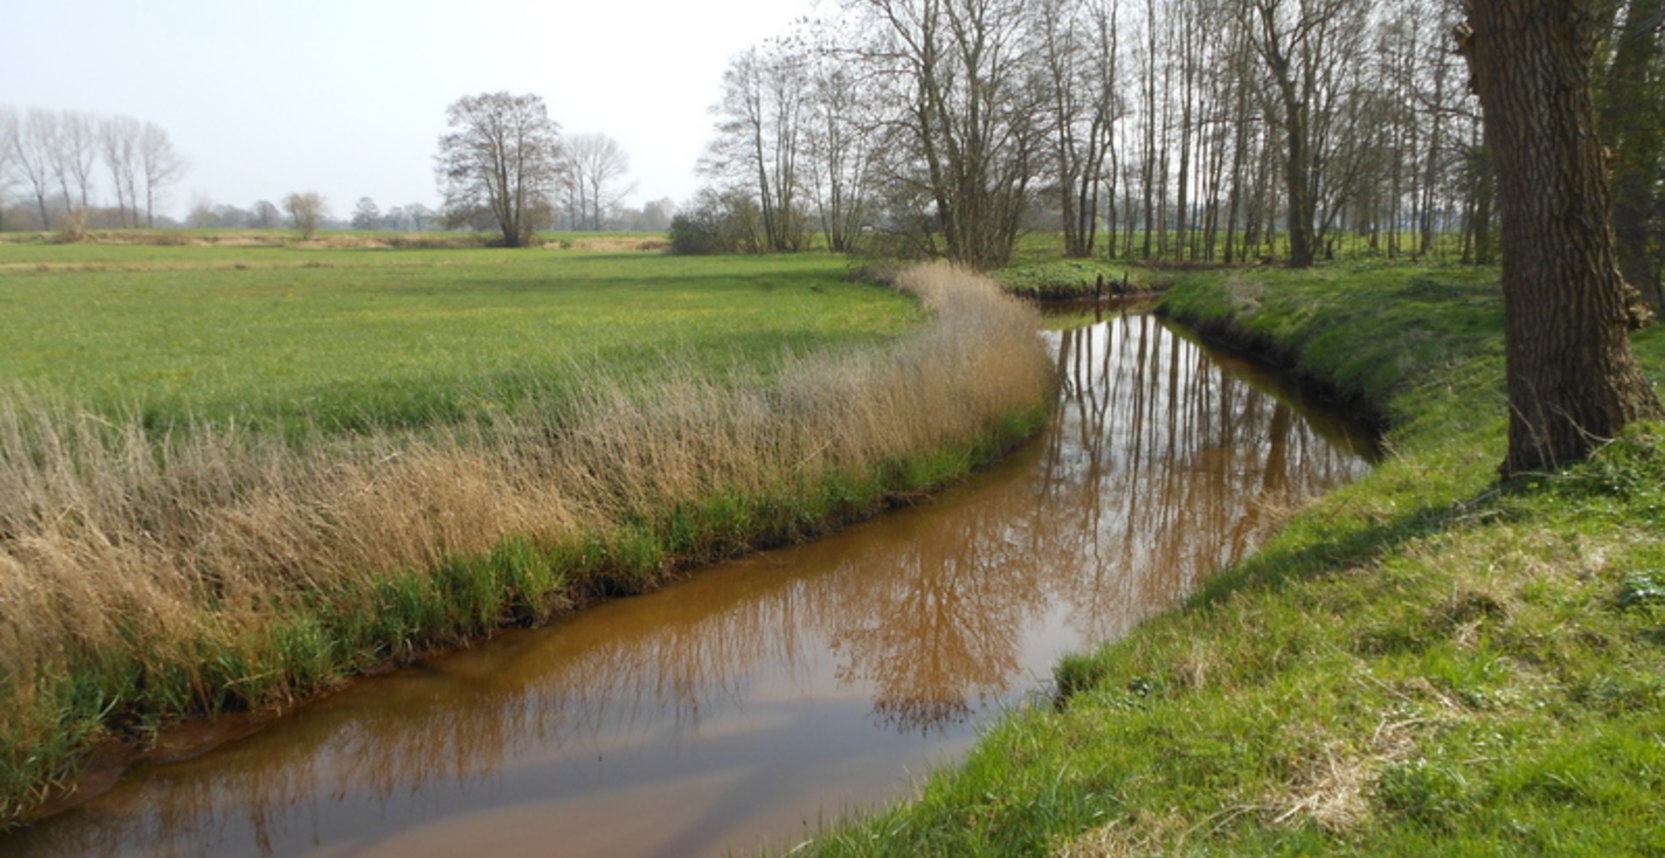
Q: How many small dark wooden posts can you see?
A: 2